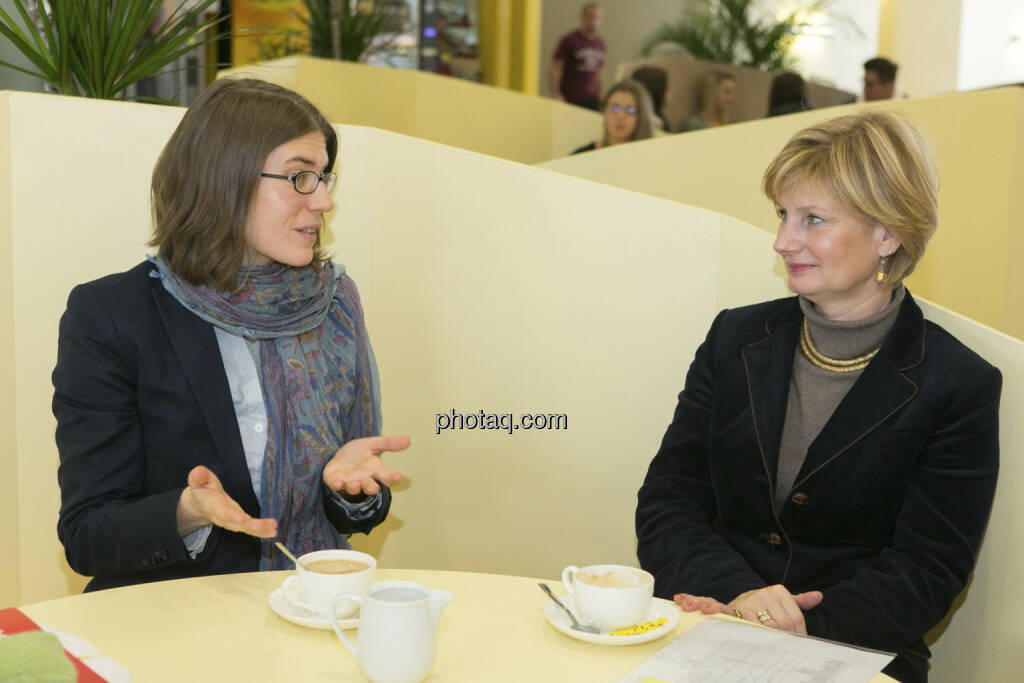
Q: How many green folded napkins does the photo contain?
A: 1